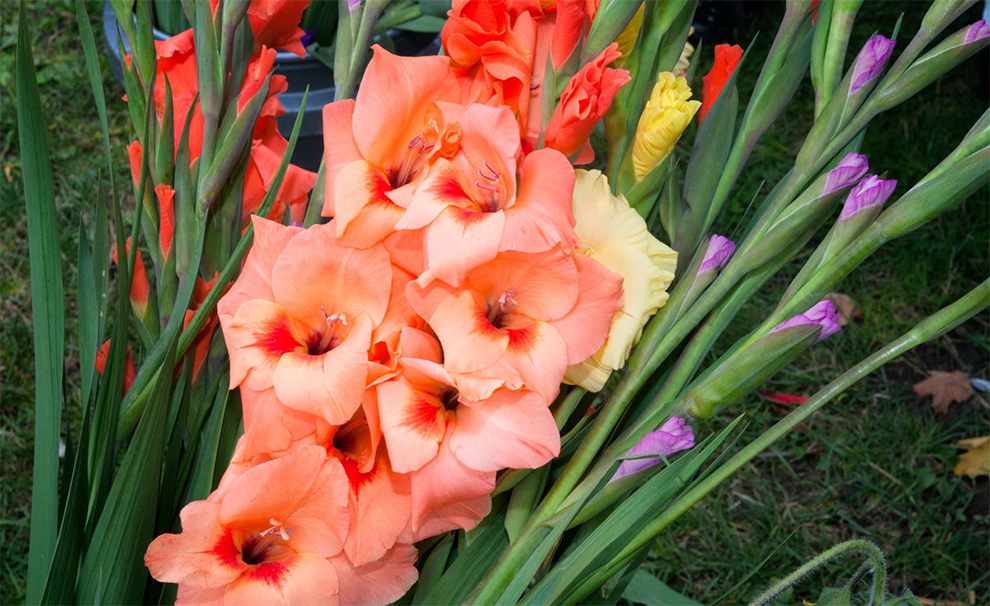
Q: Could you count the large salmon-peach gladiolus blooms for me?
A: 7